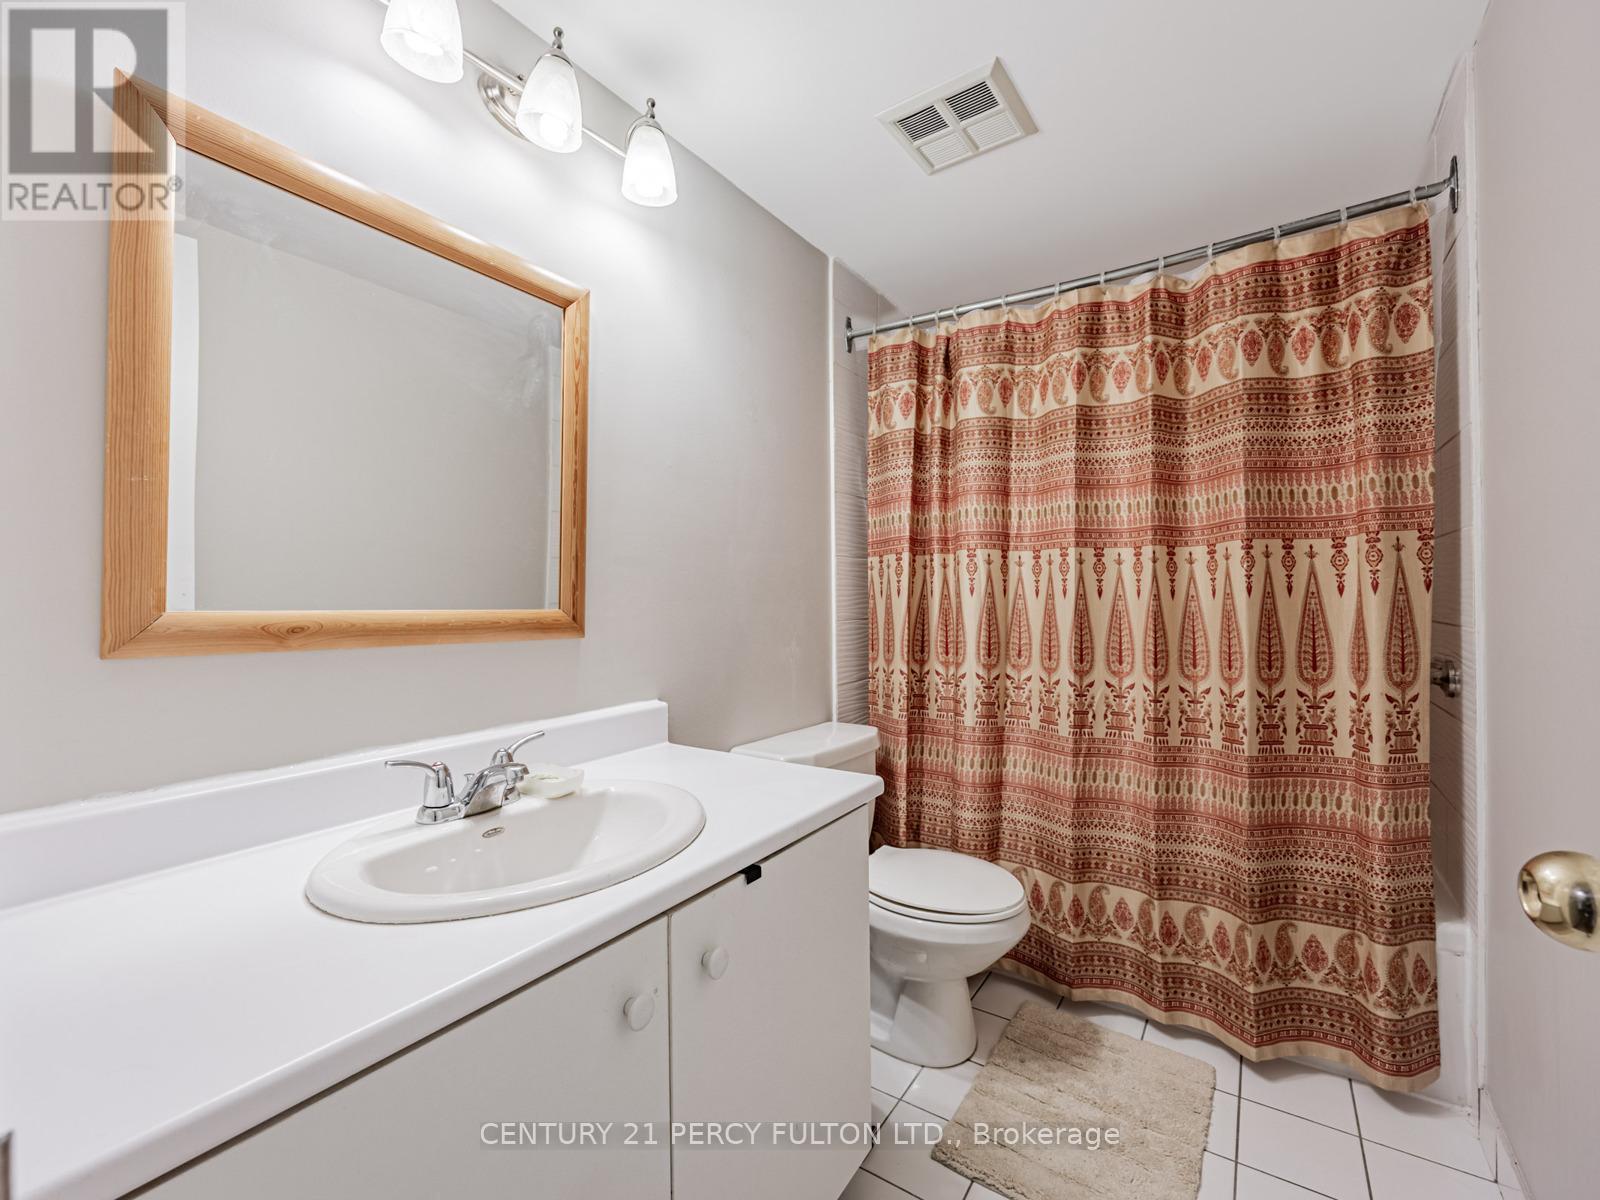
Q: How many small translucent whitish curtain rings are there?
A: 12